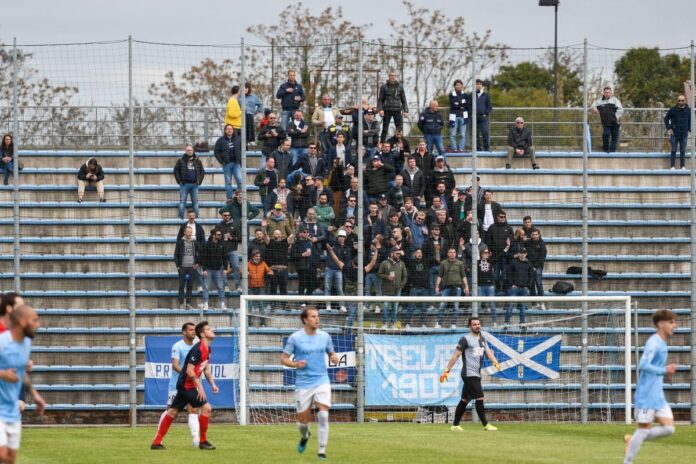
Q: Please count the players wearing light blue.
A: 4